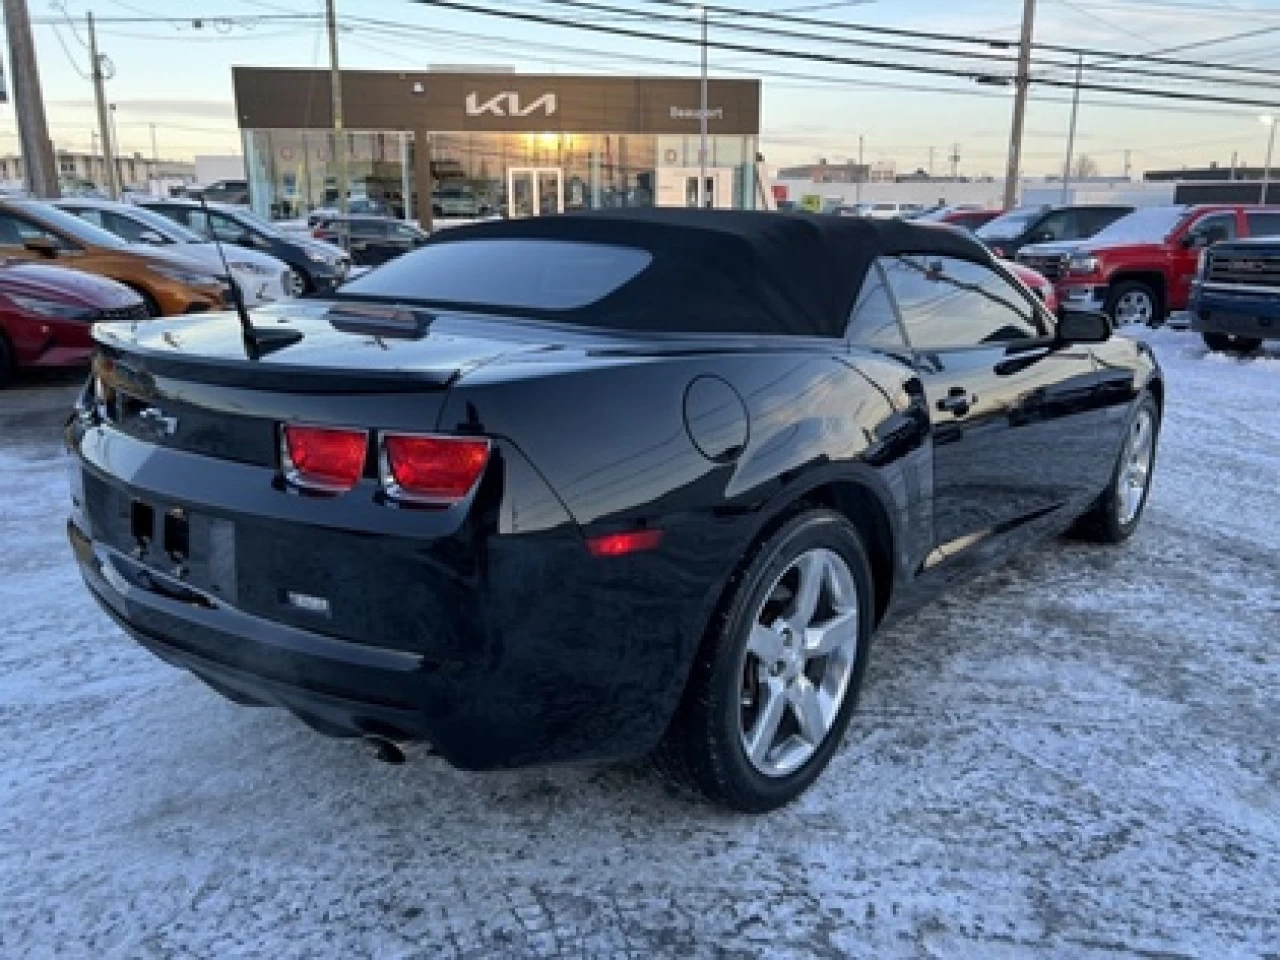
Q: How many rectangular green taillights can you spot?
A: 0